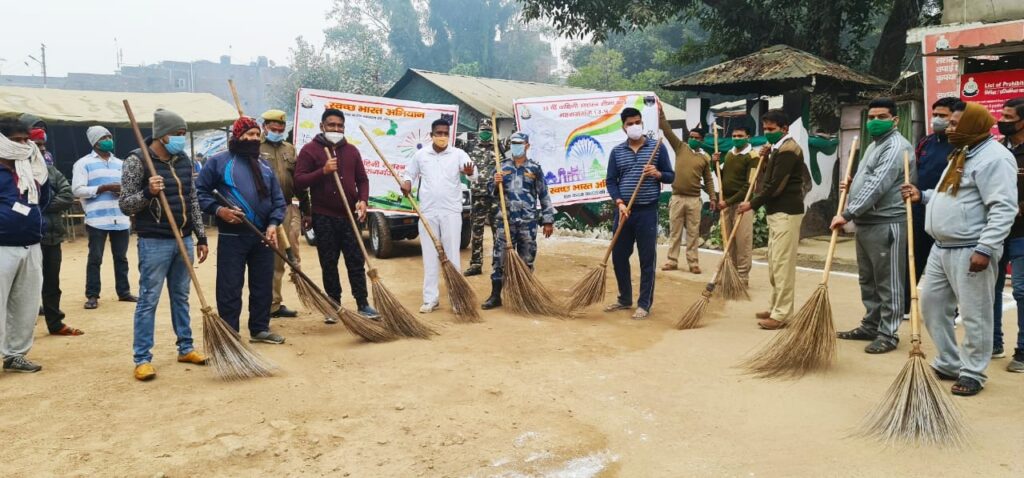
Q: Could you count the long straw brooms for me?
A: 11